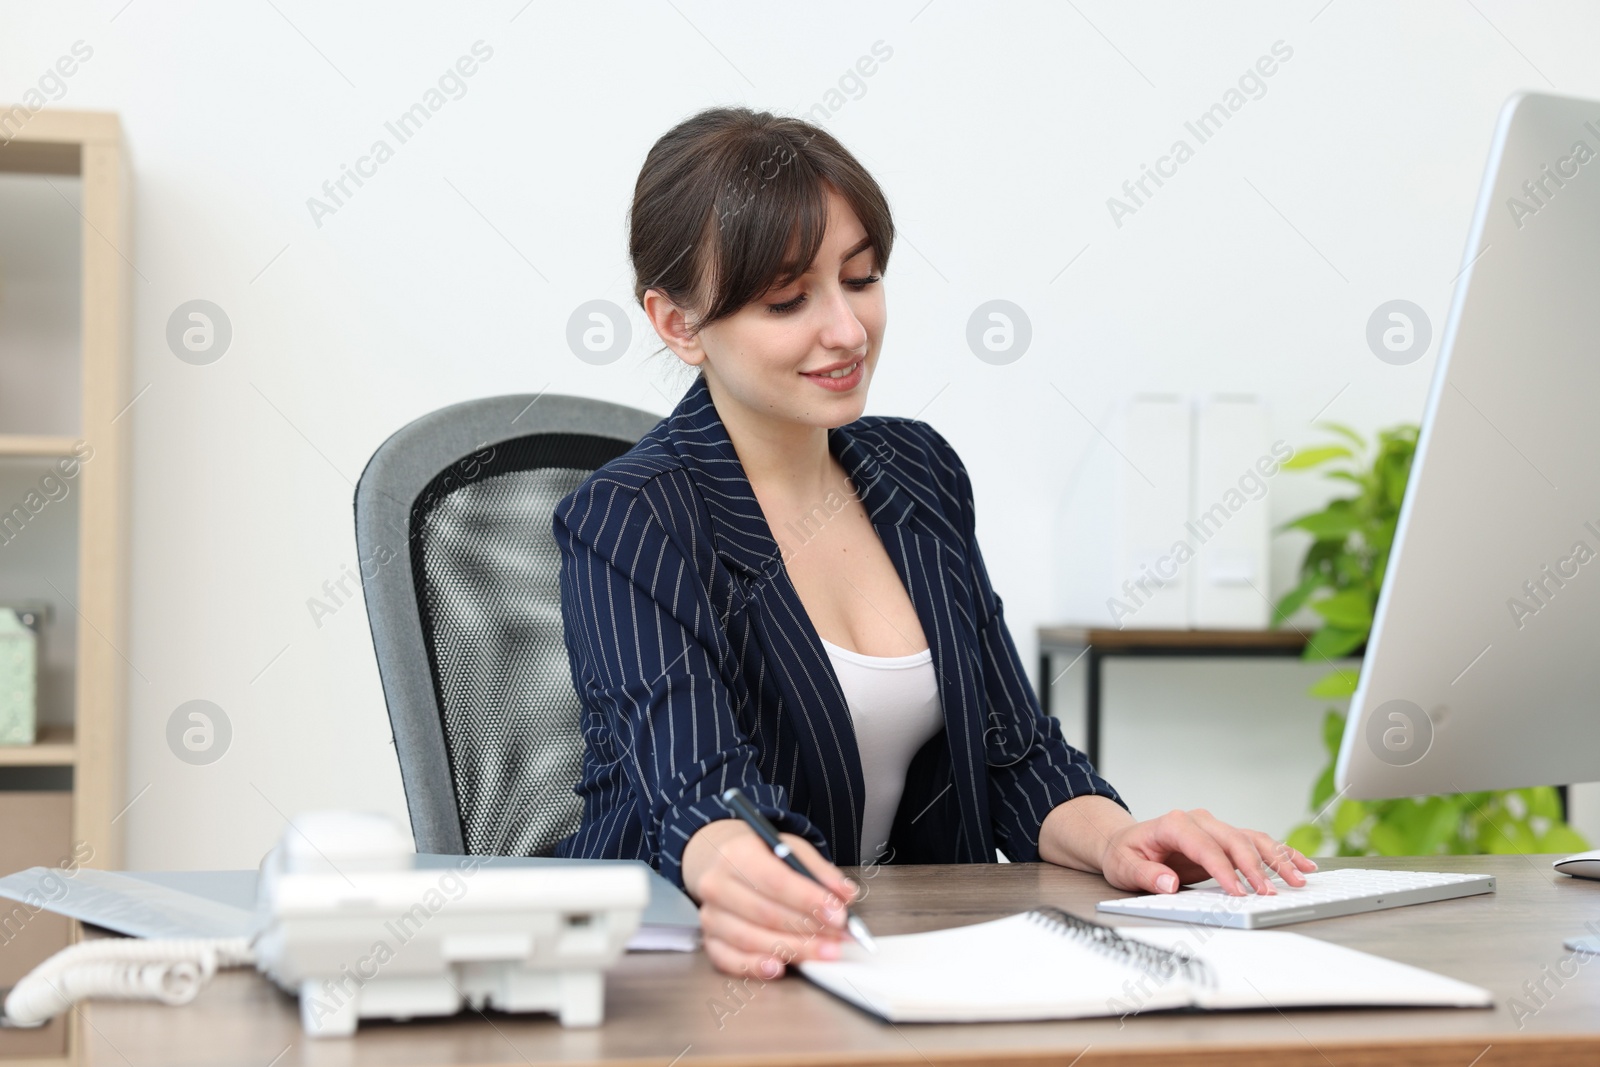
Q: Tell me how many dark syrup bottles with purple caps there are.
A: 0